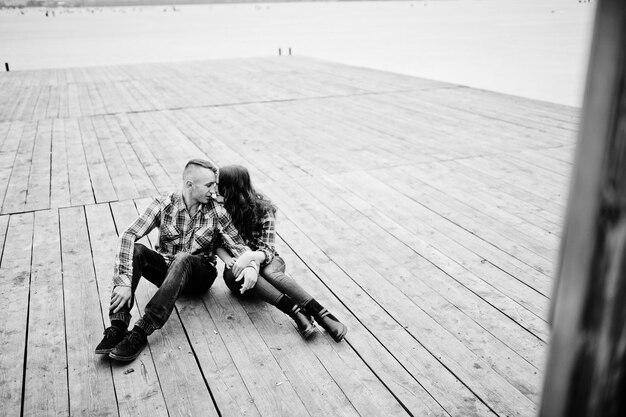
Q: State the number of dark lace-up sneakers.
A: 2